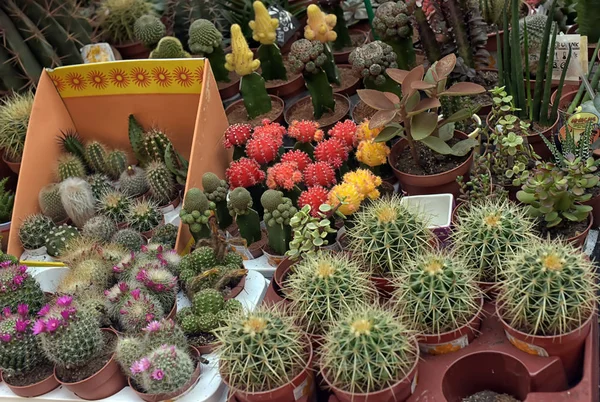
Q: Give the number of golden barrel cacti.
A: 7